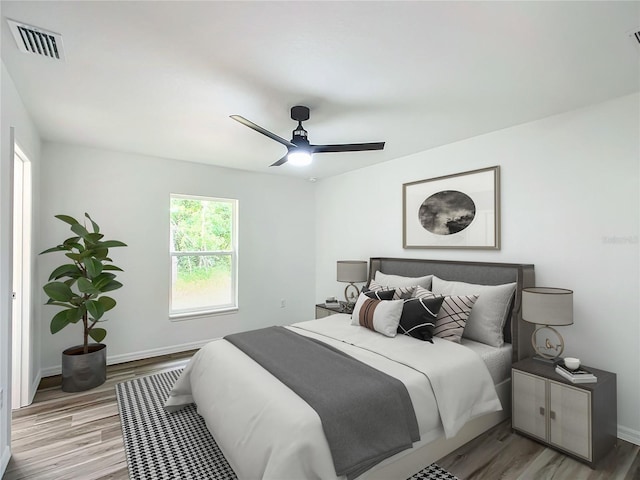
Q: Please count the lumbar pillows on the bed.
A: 1